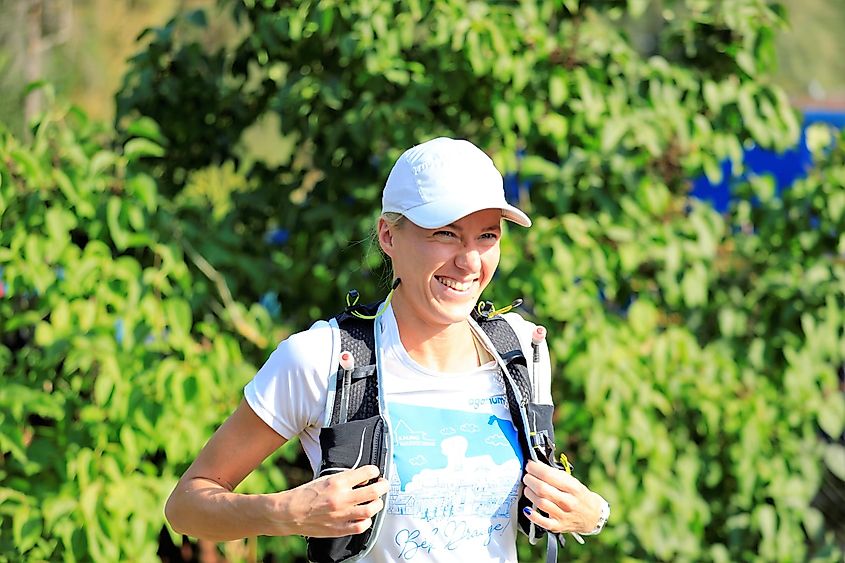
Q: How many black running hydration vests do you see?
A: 1